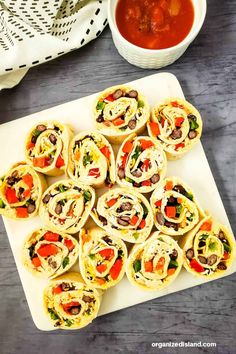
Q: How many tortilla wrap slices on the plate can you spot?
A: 14